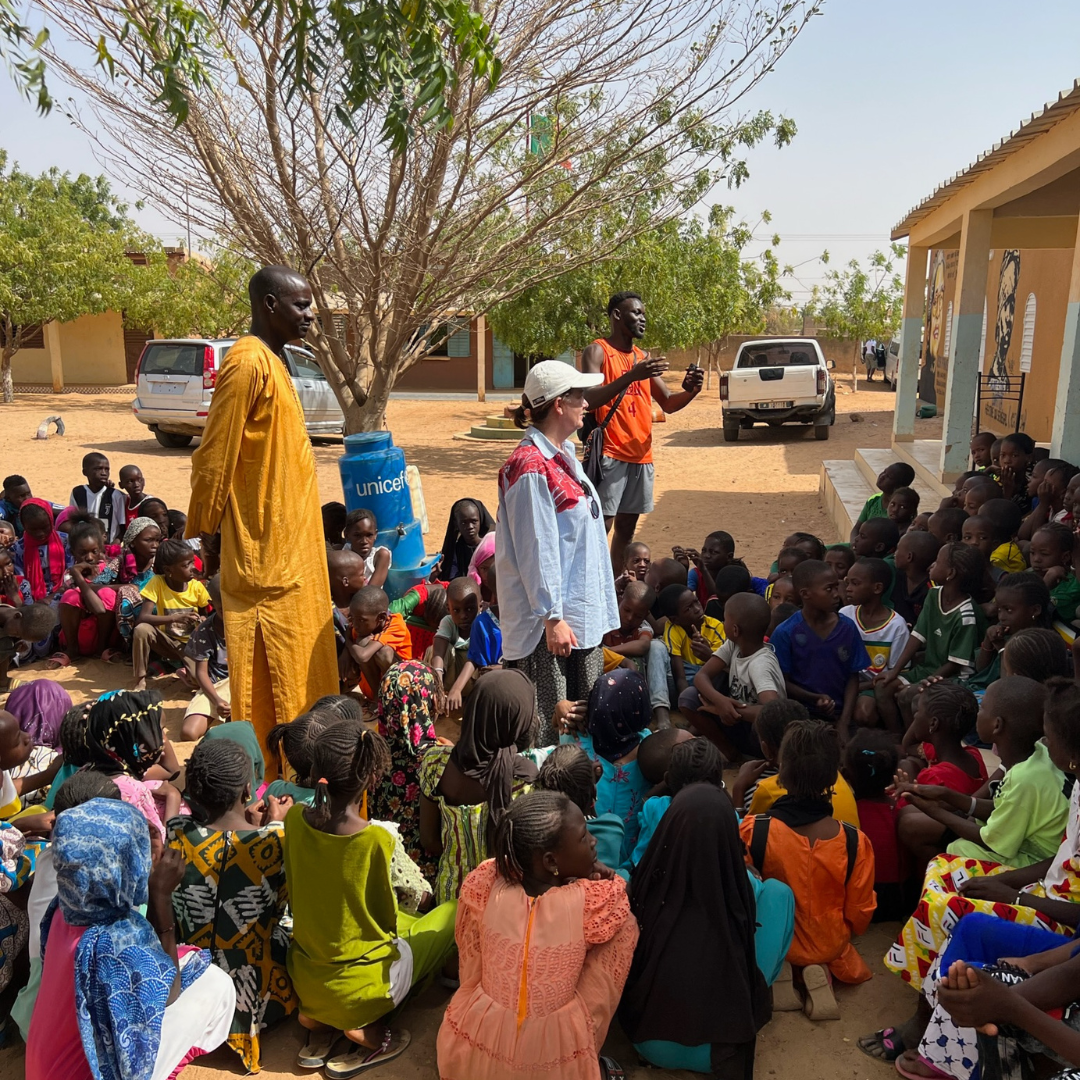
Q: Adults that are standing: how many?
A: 3